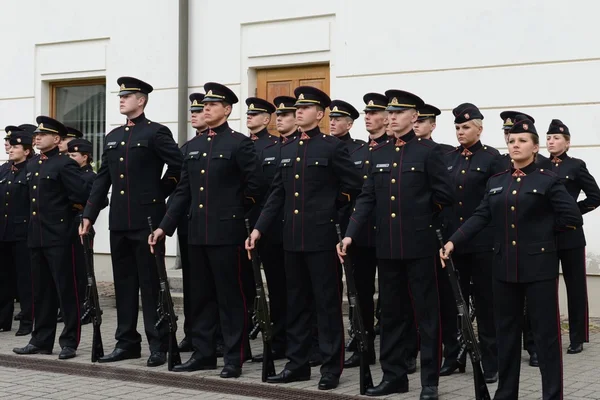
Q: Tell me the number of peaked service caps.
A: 15